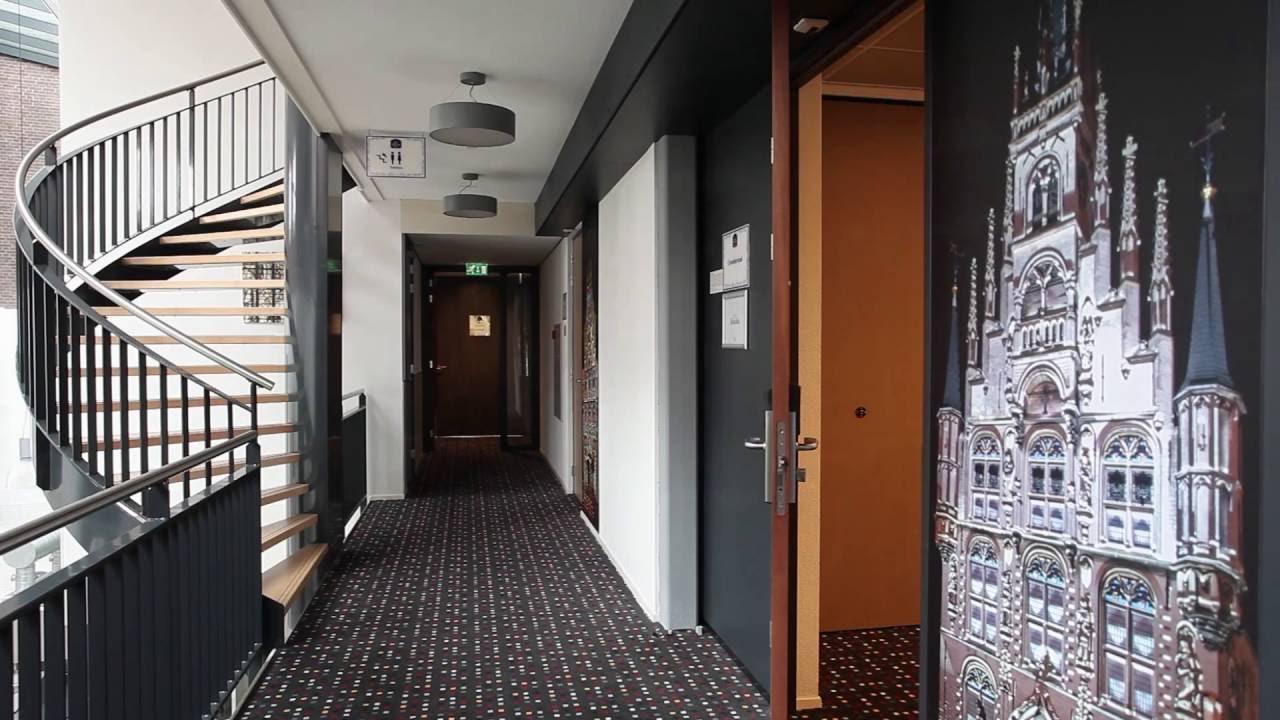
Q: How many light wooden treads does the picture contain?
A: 14